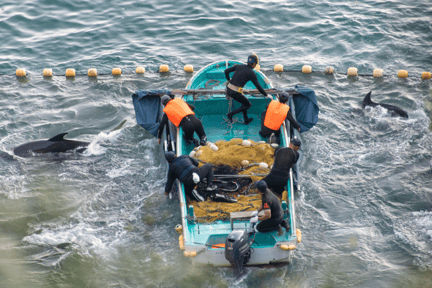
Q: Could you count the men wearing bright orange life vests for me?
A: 2